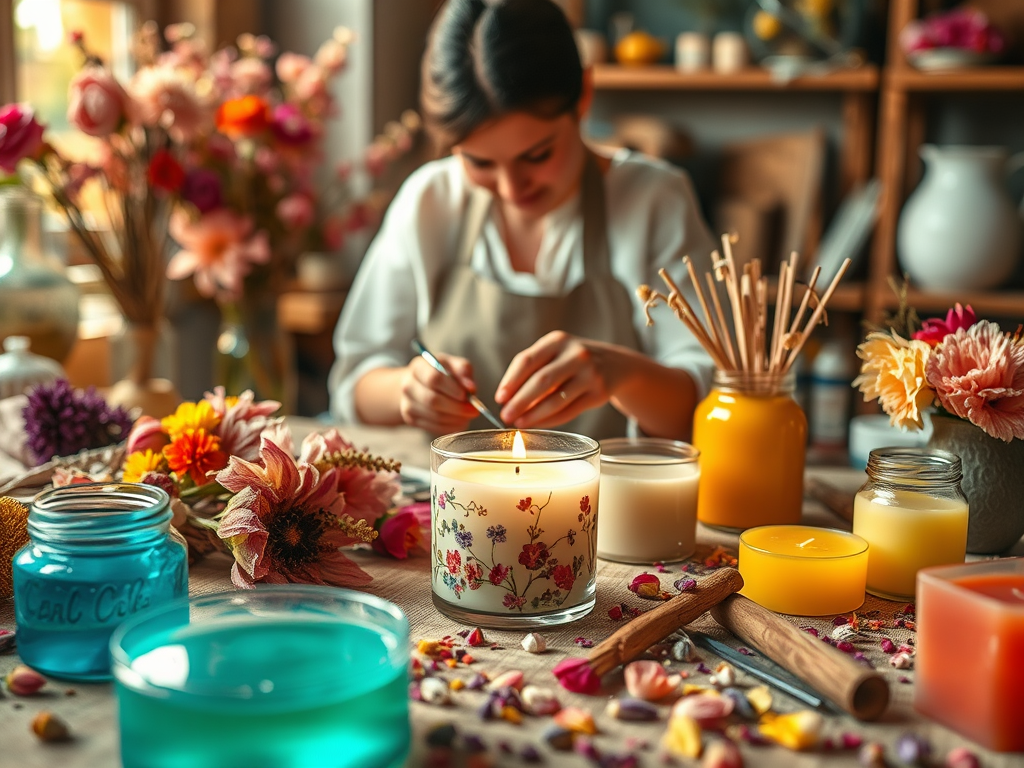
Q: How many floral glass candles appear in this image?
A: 1